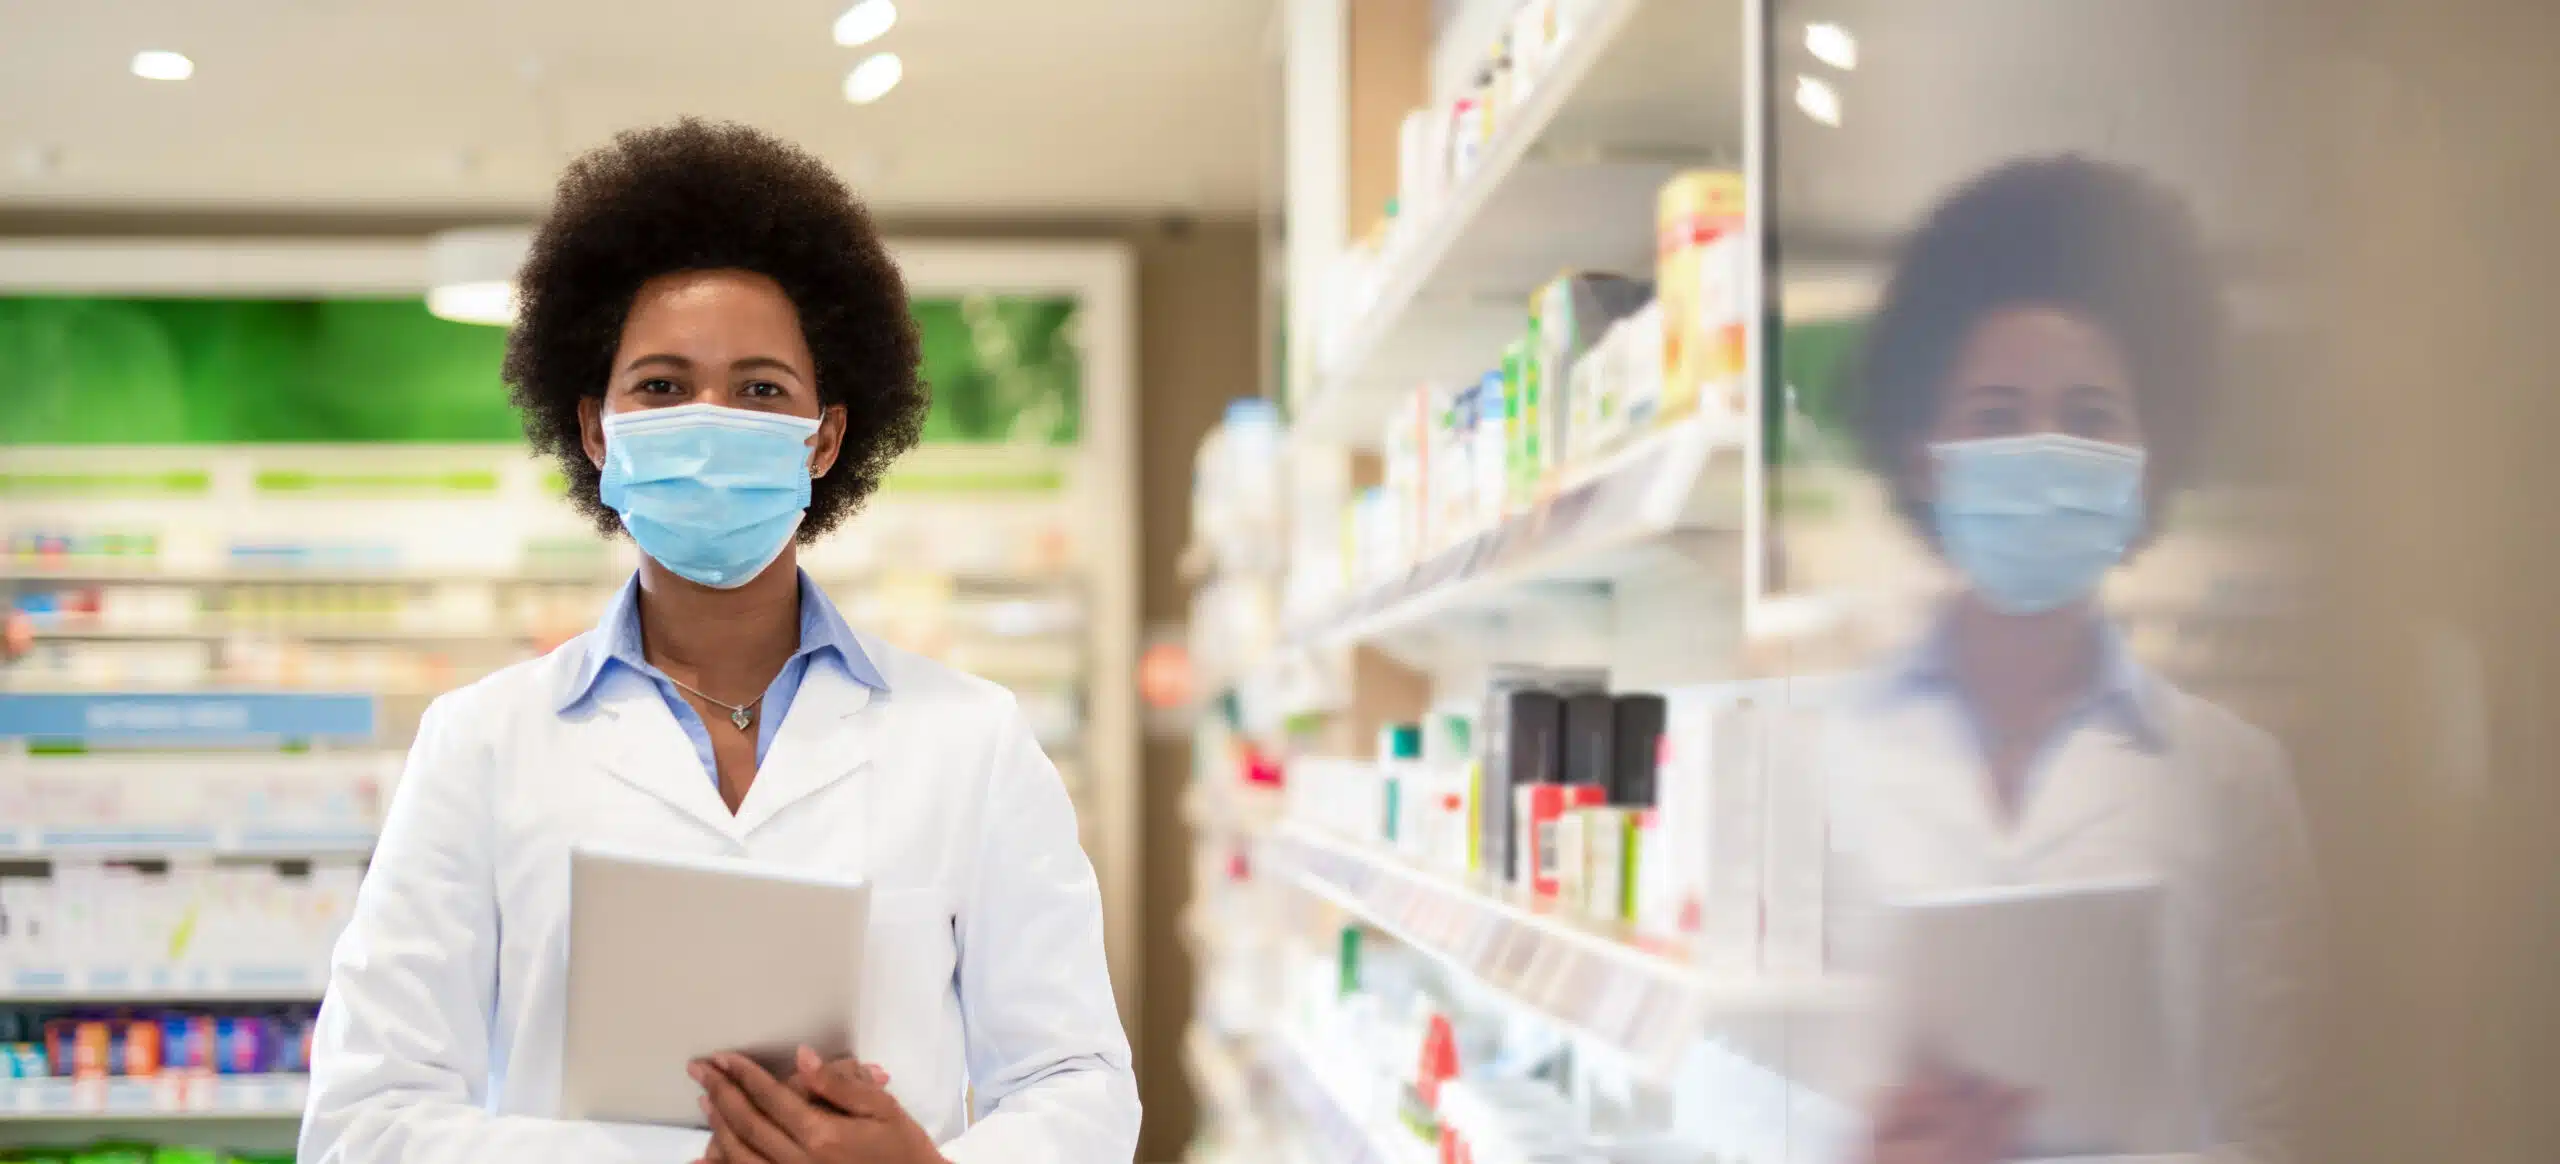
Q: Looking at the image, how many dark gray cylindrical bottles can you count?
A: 3